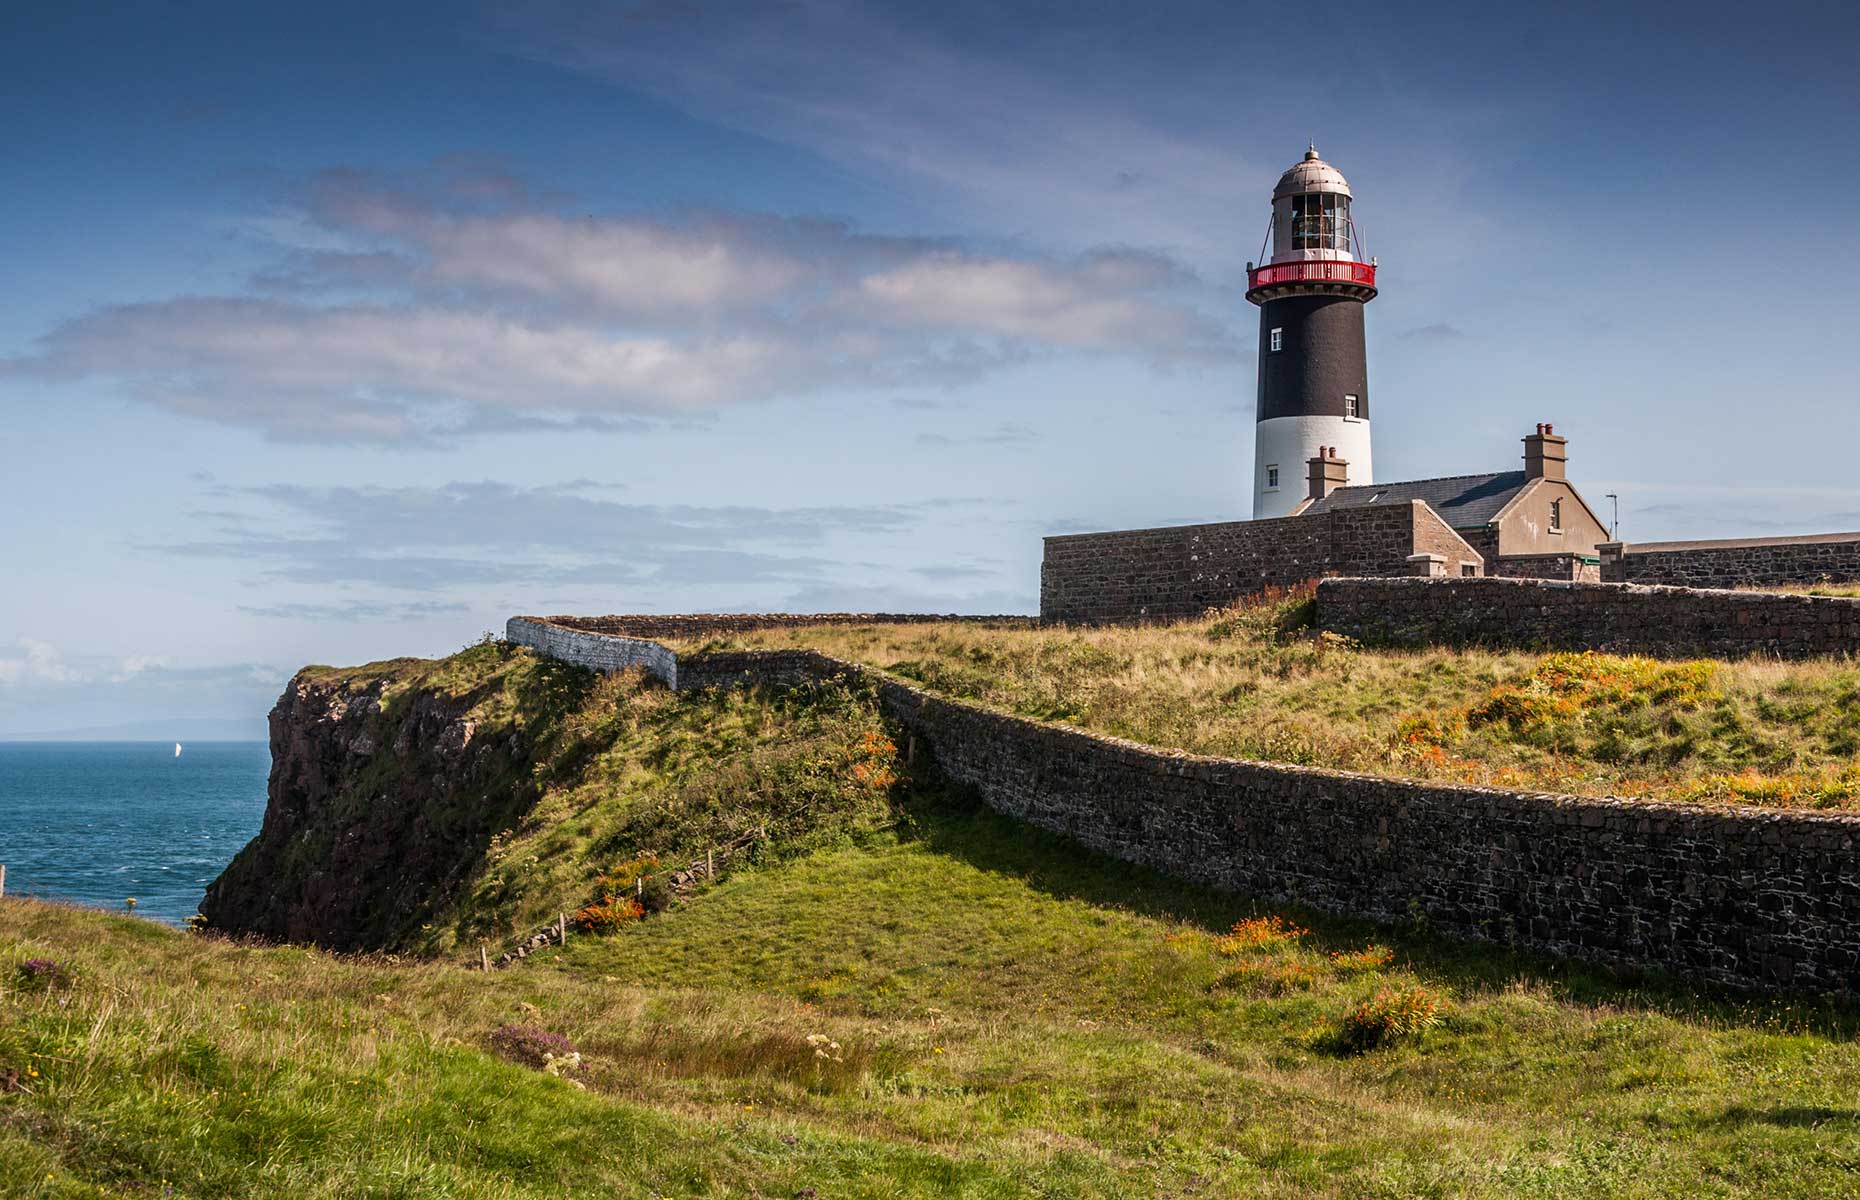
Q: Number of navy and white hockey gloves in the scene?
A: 0